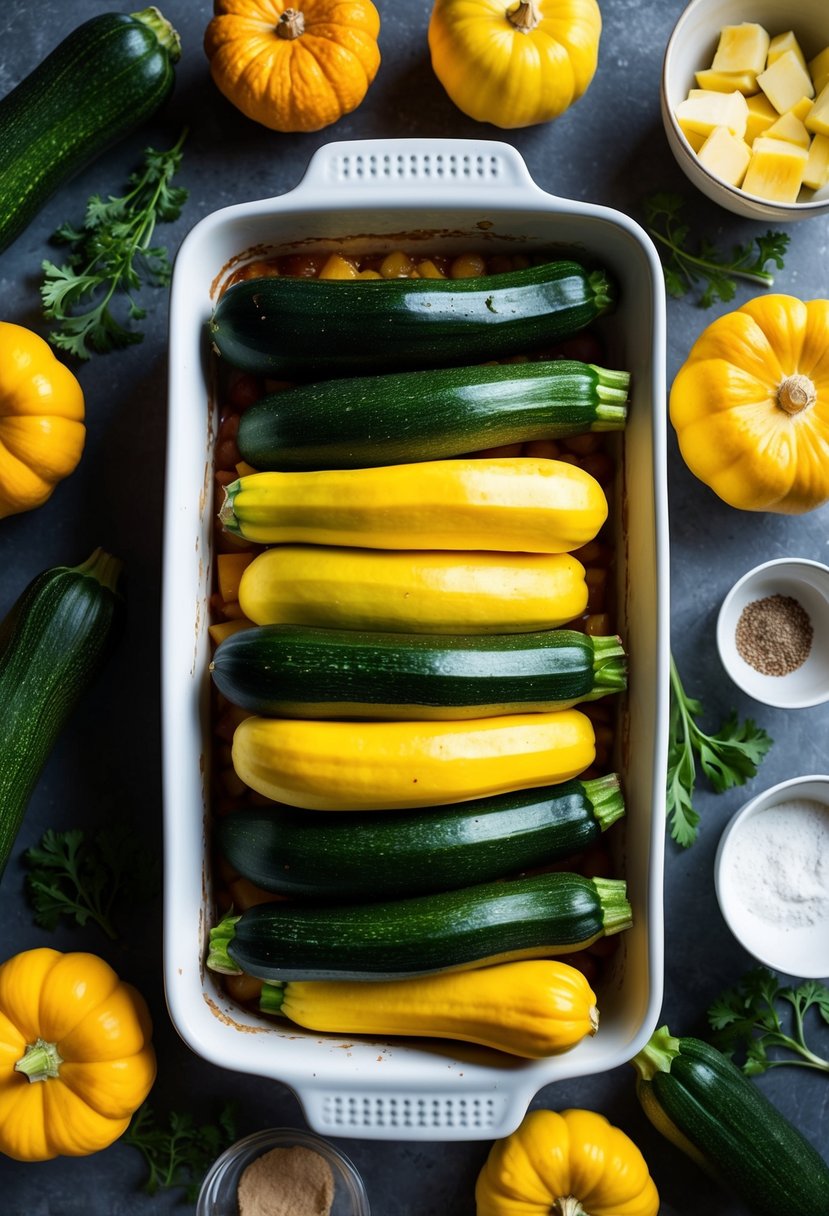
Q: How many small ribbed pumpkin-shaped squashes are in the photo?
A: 6